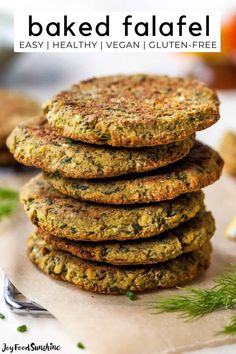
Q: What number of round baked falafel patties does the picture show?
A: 6